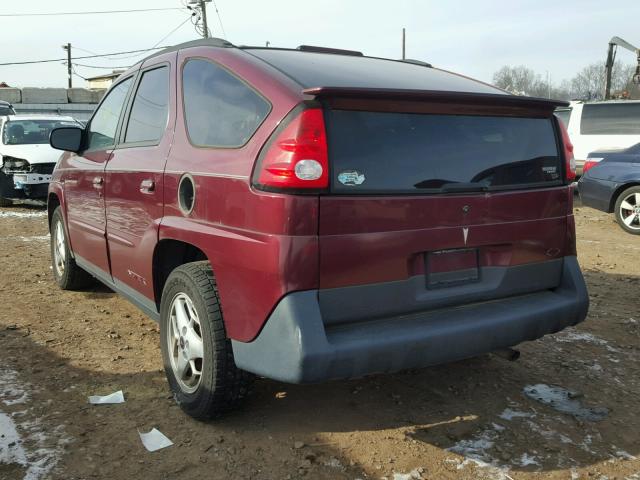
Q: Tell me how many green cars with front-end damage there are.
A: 0